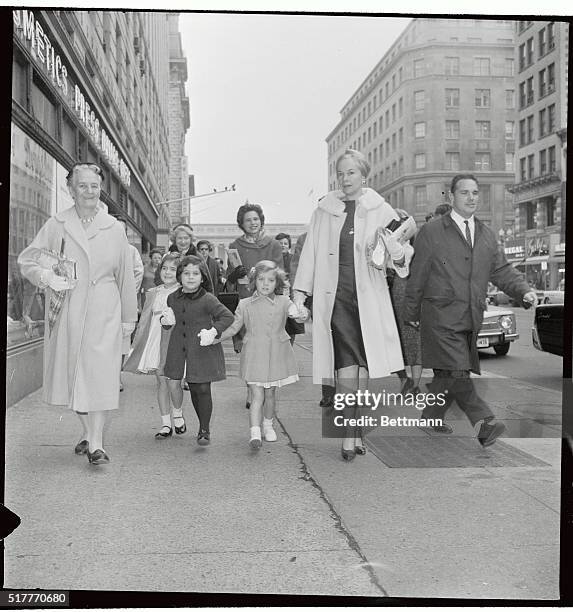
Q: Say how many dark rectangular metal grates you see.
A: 1